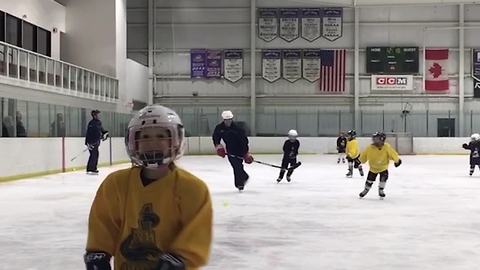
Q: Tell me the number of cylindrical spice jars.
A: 0